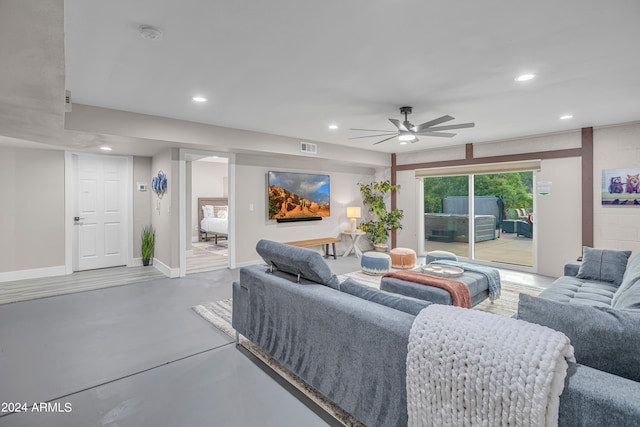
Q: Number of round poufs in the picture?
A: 3